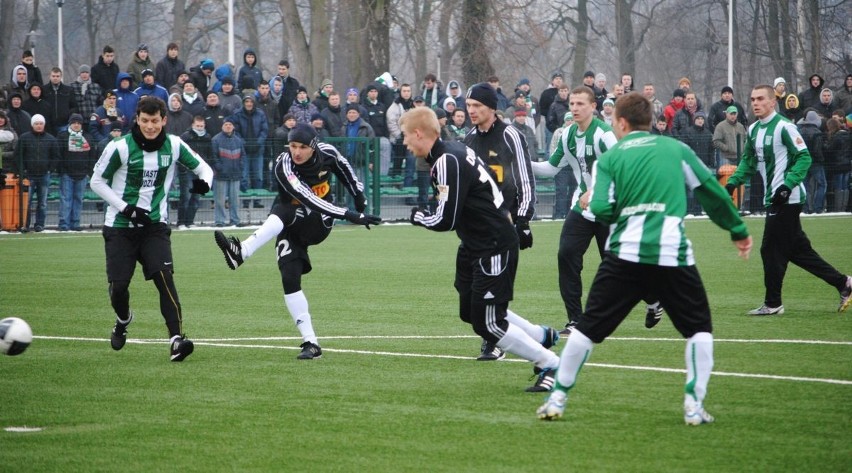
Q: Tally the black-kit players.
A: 3